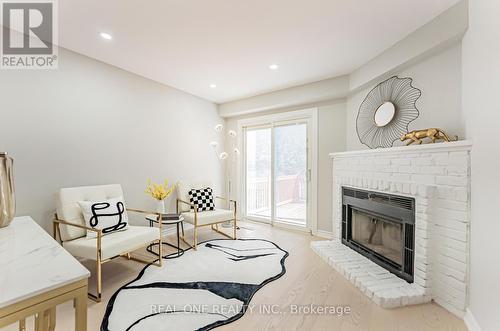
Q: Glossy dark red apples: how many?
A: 0